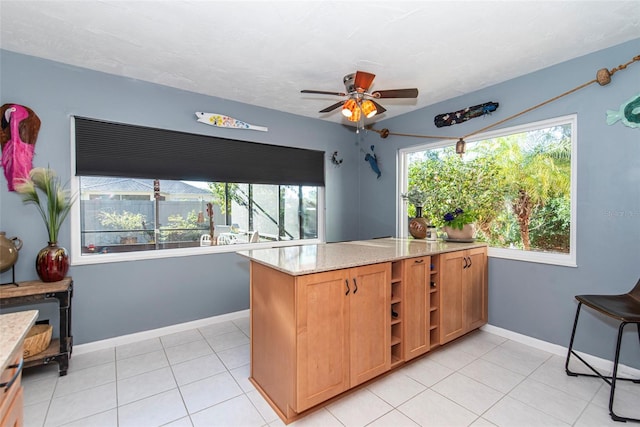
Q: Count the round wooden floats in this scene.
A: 2